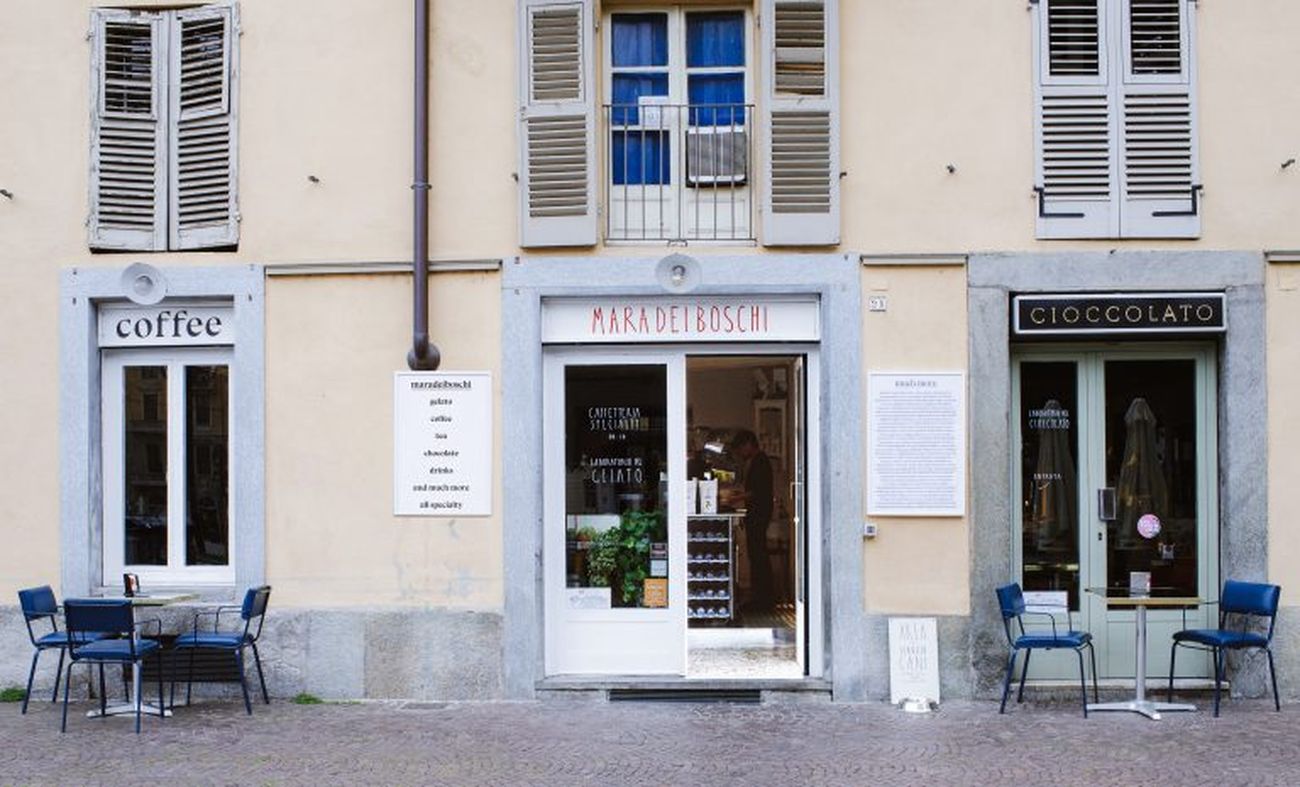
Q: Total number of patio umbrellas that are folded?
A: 2